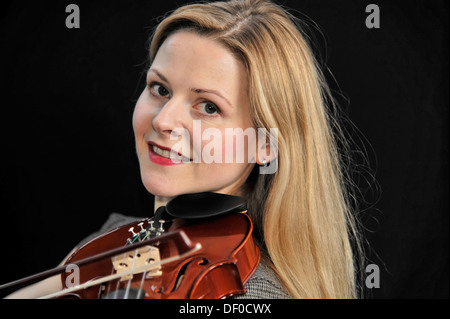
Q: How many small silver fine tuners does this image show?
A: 4